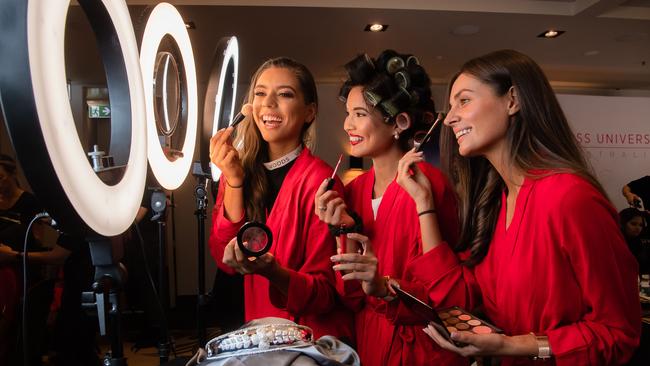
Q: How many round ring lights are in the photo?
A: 3